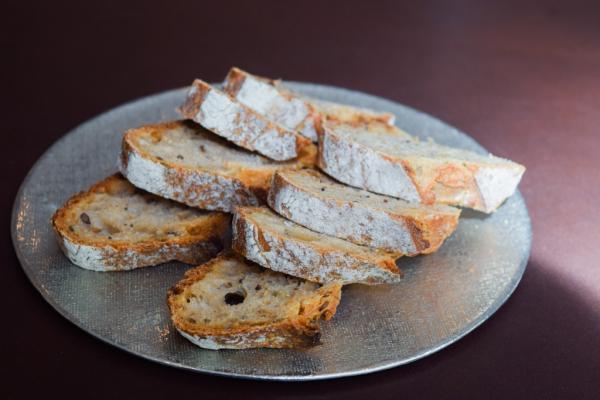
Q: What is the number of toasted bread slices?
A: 8